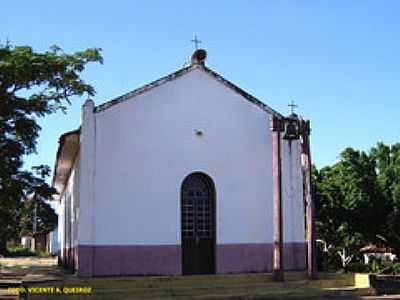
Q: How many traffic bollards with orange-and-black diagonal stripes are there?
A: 0